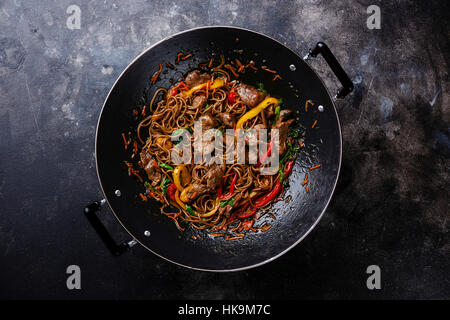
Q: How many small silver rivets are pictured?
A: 4